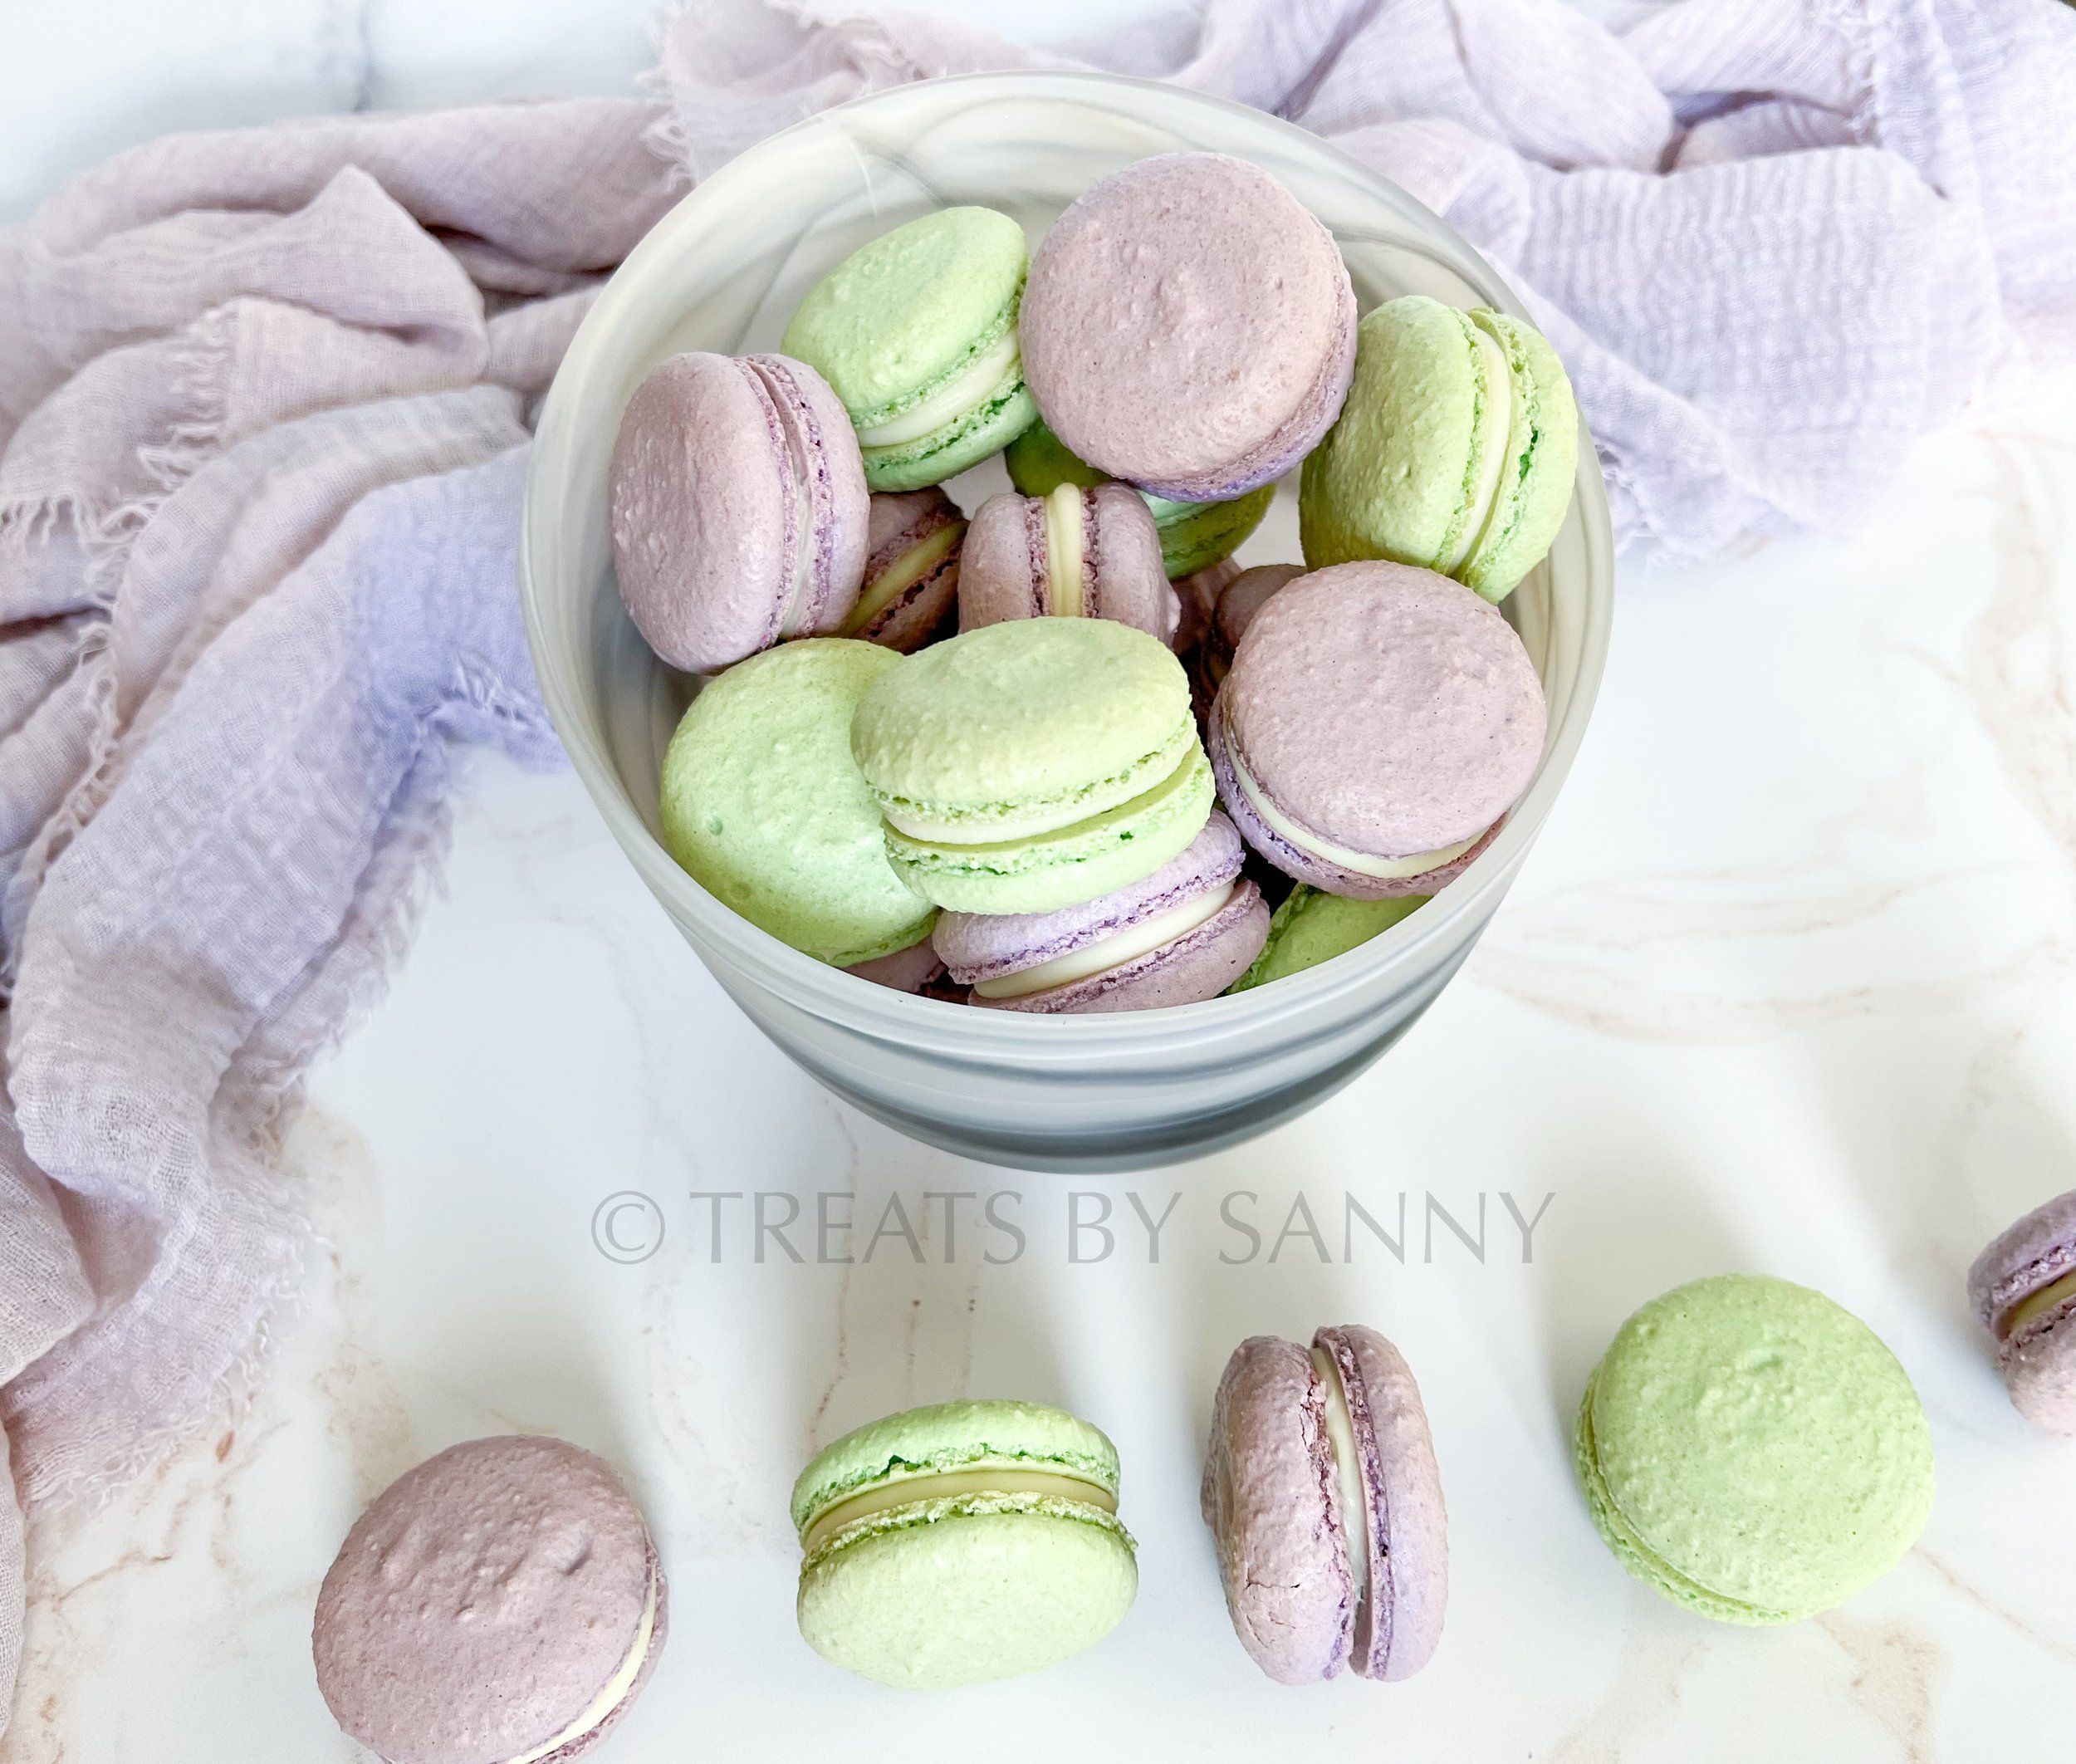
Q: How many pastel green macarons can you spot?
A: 8